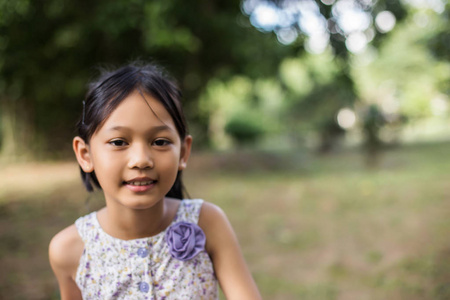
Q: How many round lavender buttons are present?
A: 2